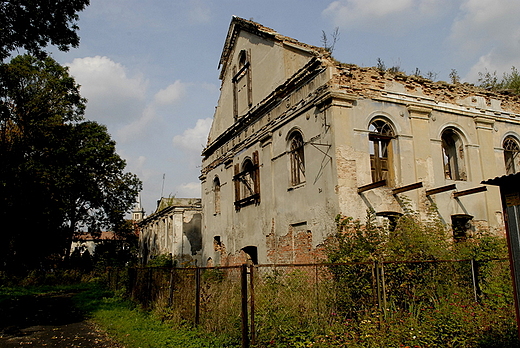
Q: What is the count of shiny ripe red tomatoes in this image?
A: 0